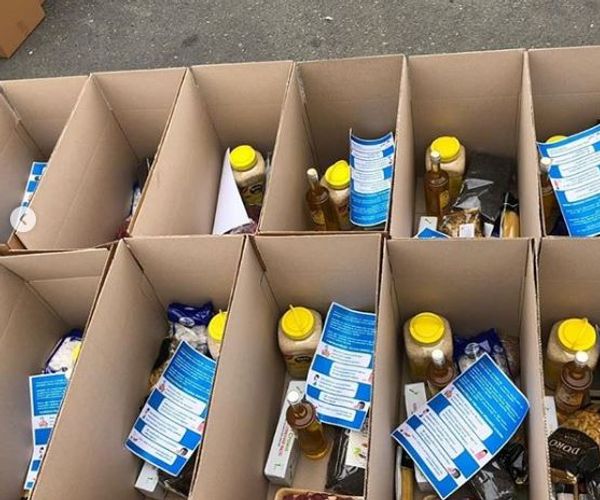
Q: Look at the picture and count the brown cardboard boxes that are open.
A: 11